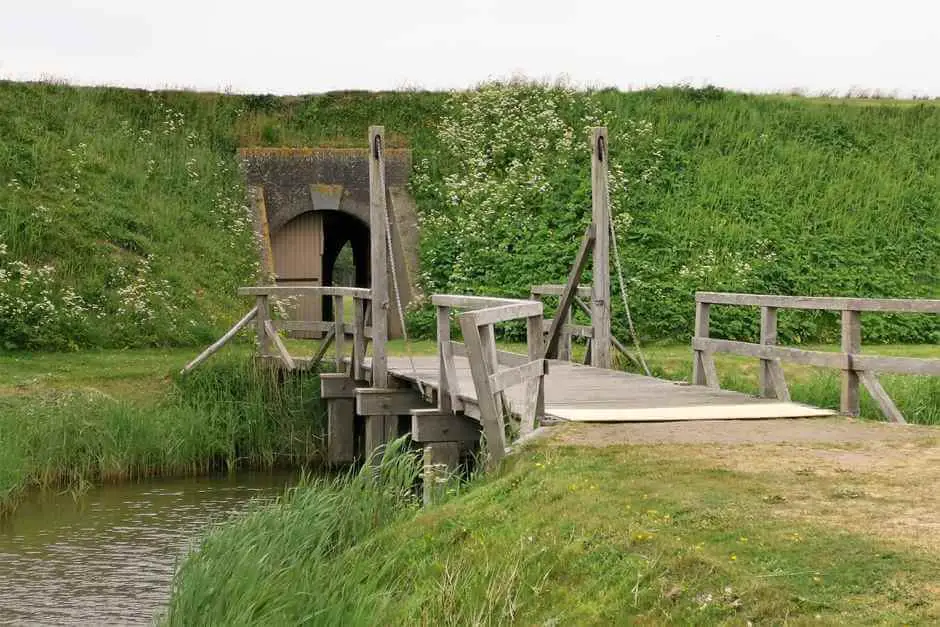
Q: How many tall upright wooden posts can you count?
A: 2